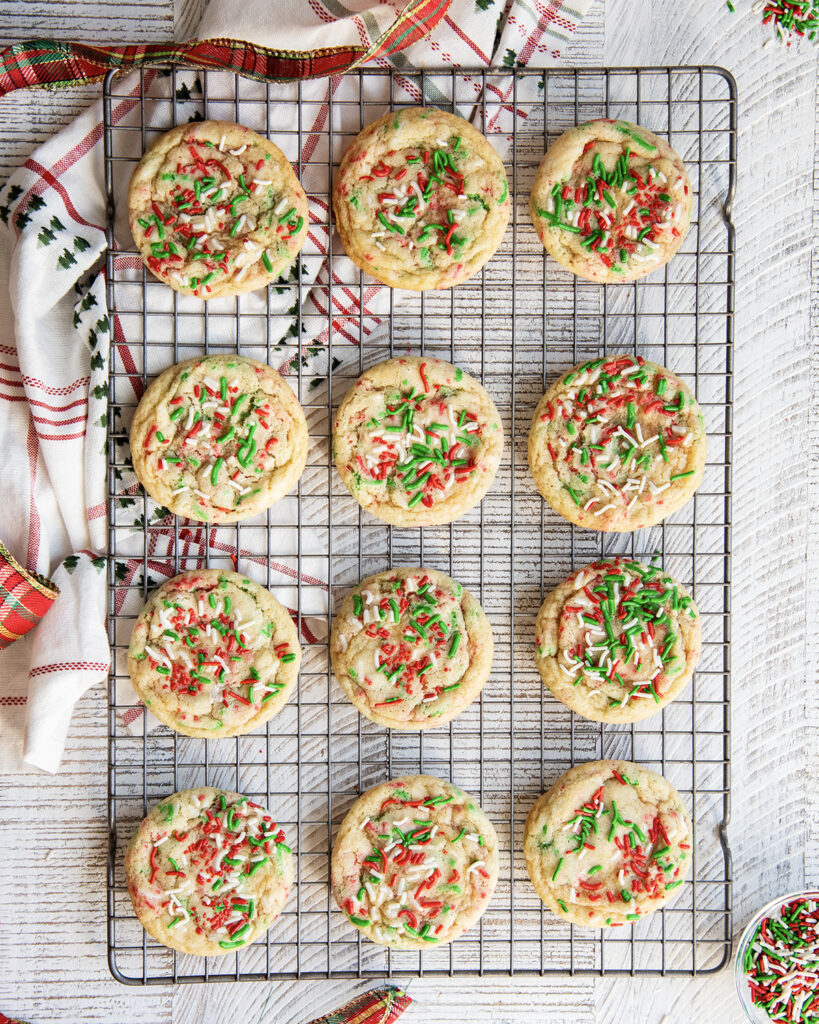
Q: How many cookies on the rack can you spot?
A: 12